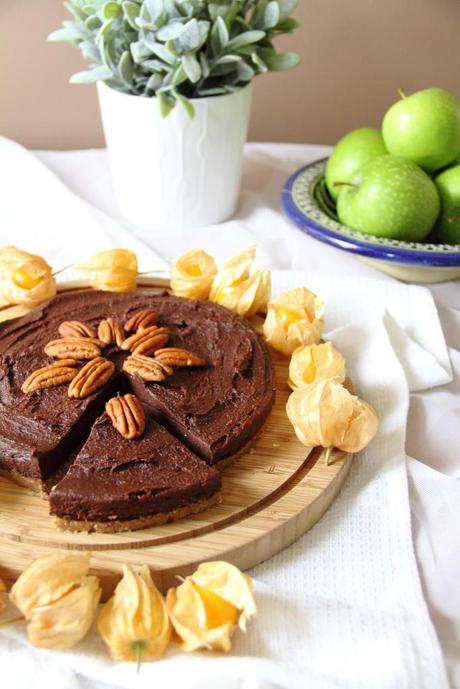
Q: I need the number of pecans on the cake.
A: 10